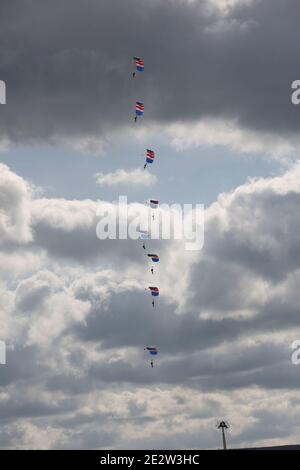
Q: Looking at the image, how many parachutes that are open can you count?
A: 8